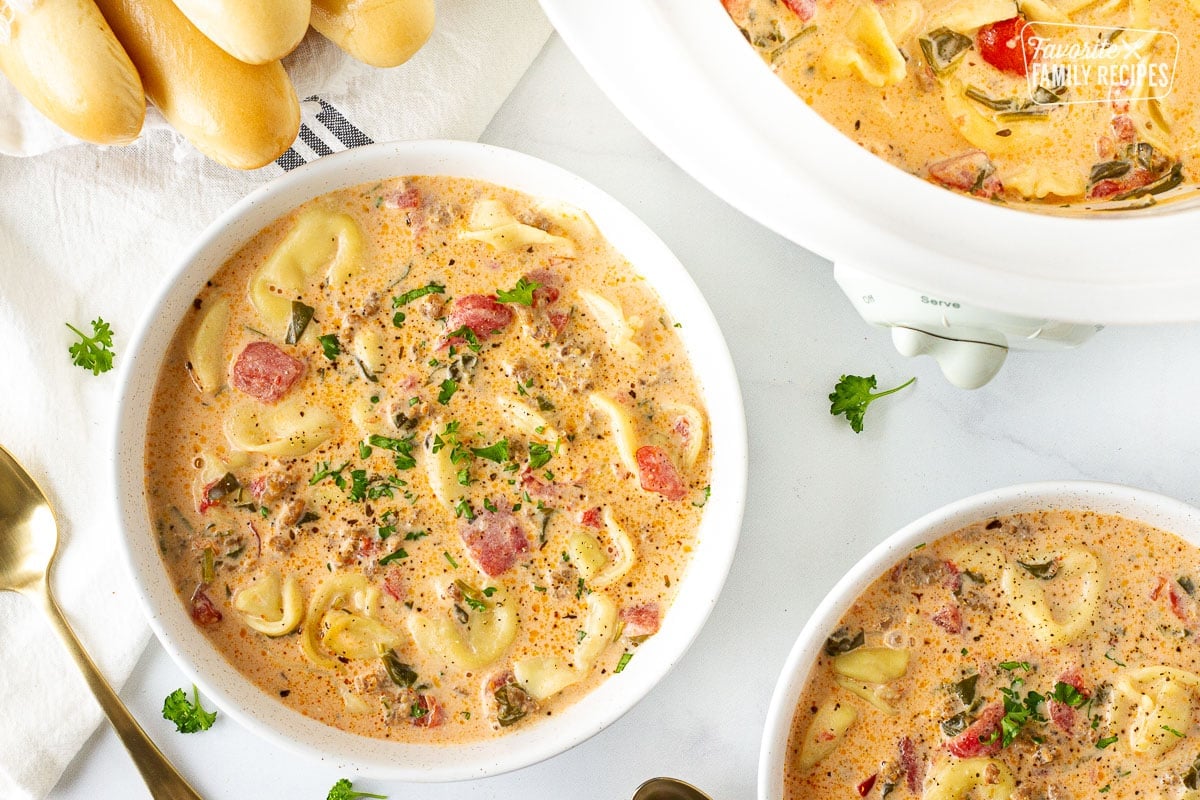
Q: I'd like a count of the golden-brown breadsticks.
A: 4